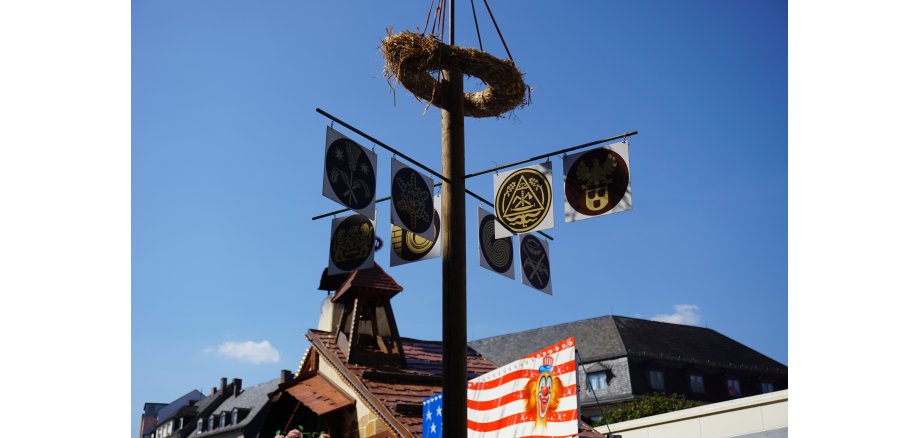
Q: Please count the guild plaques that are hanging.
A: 8